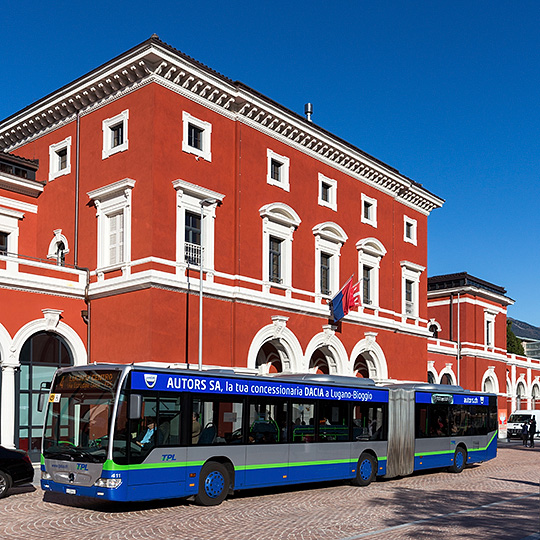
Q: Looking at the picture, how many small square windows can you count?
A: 7